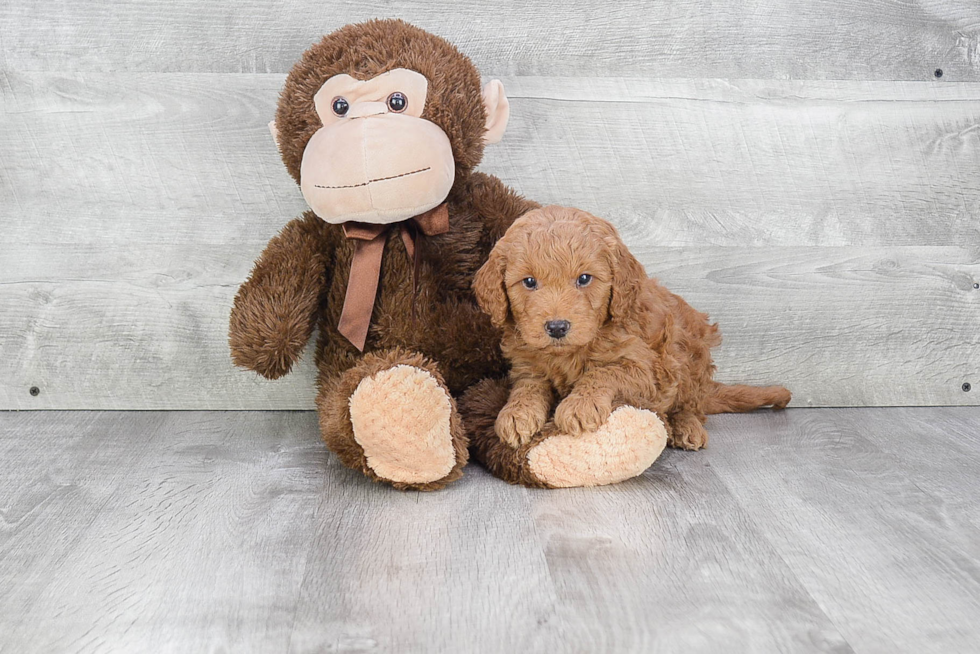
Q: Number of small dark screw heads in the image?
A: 3